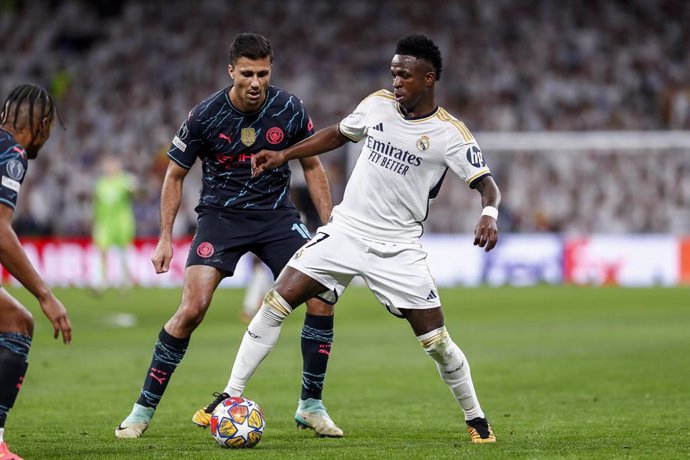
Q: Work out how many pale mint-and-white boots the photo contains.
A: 2